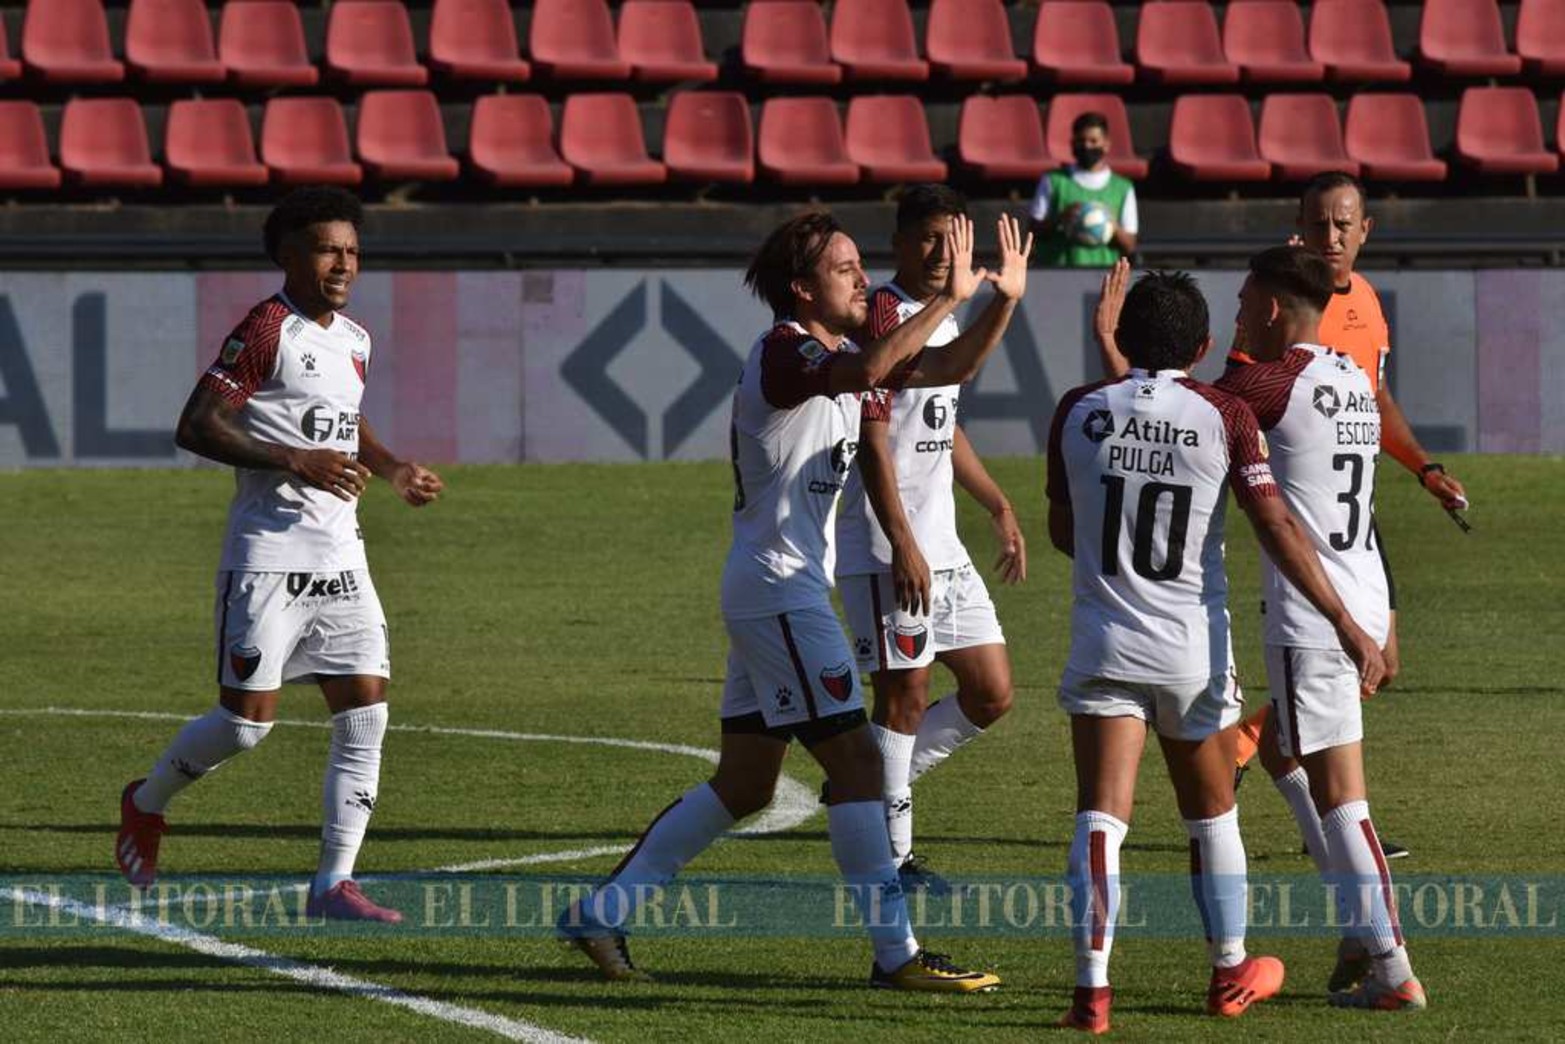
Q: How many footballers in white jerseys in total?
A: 5